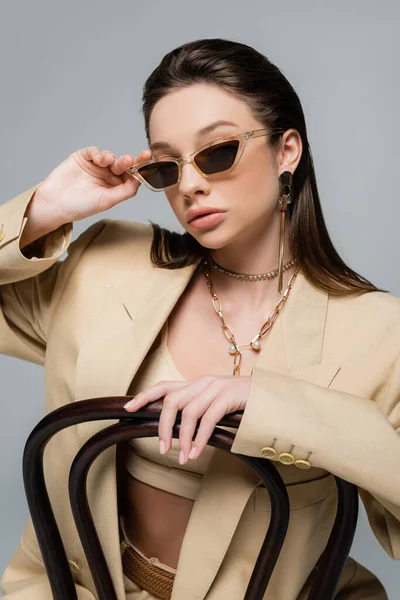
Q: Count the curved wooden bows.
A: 2